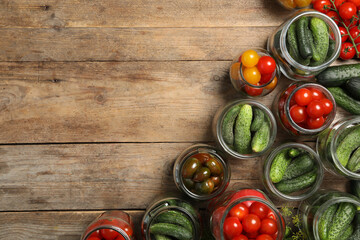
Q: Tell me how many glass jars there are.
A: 12